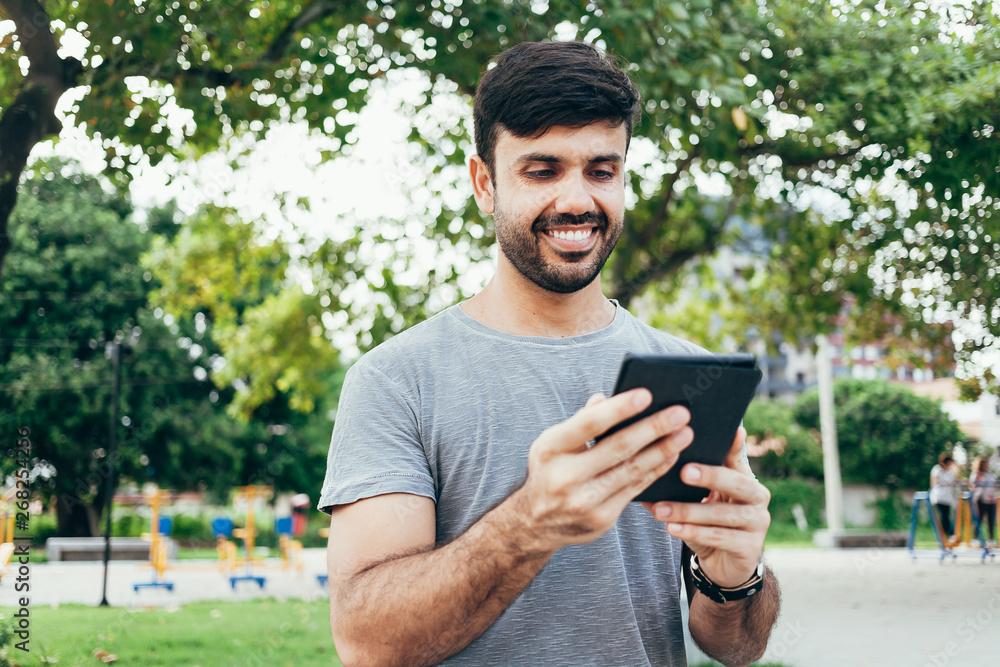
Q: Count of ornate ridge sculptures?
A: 0